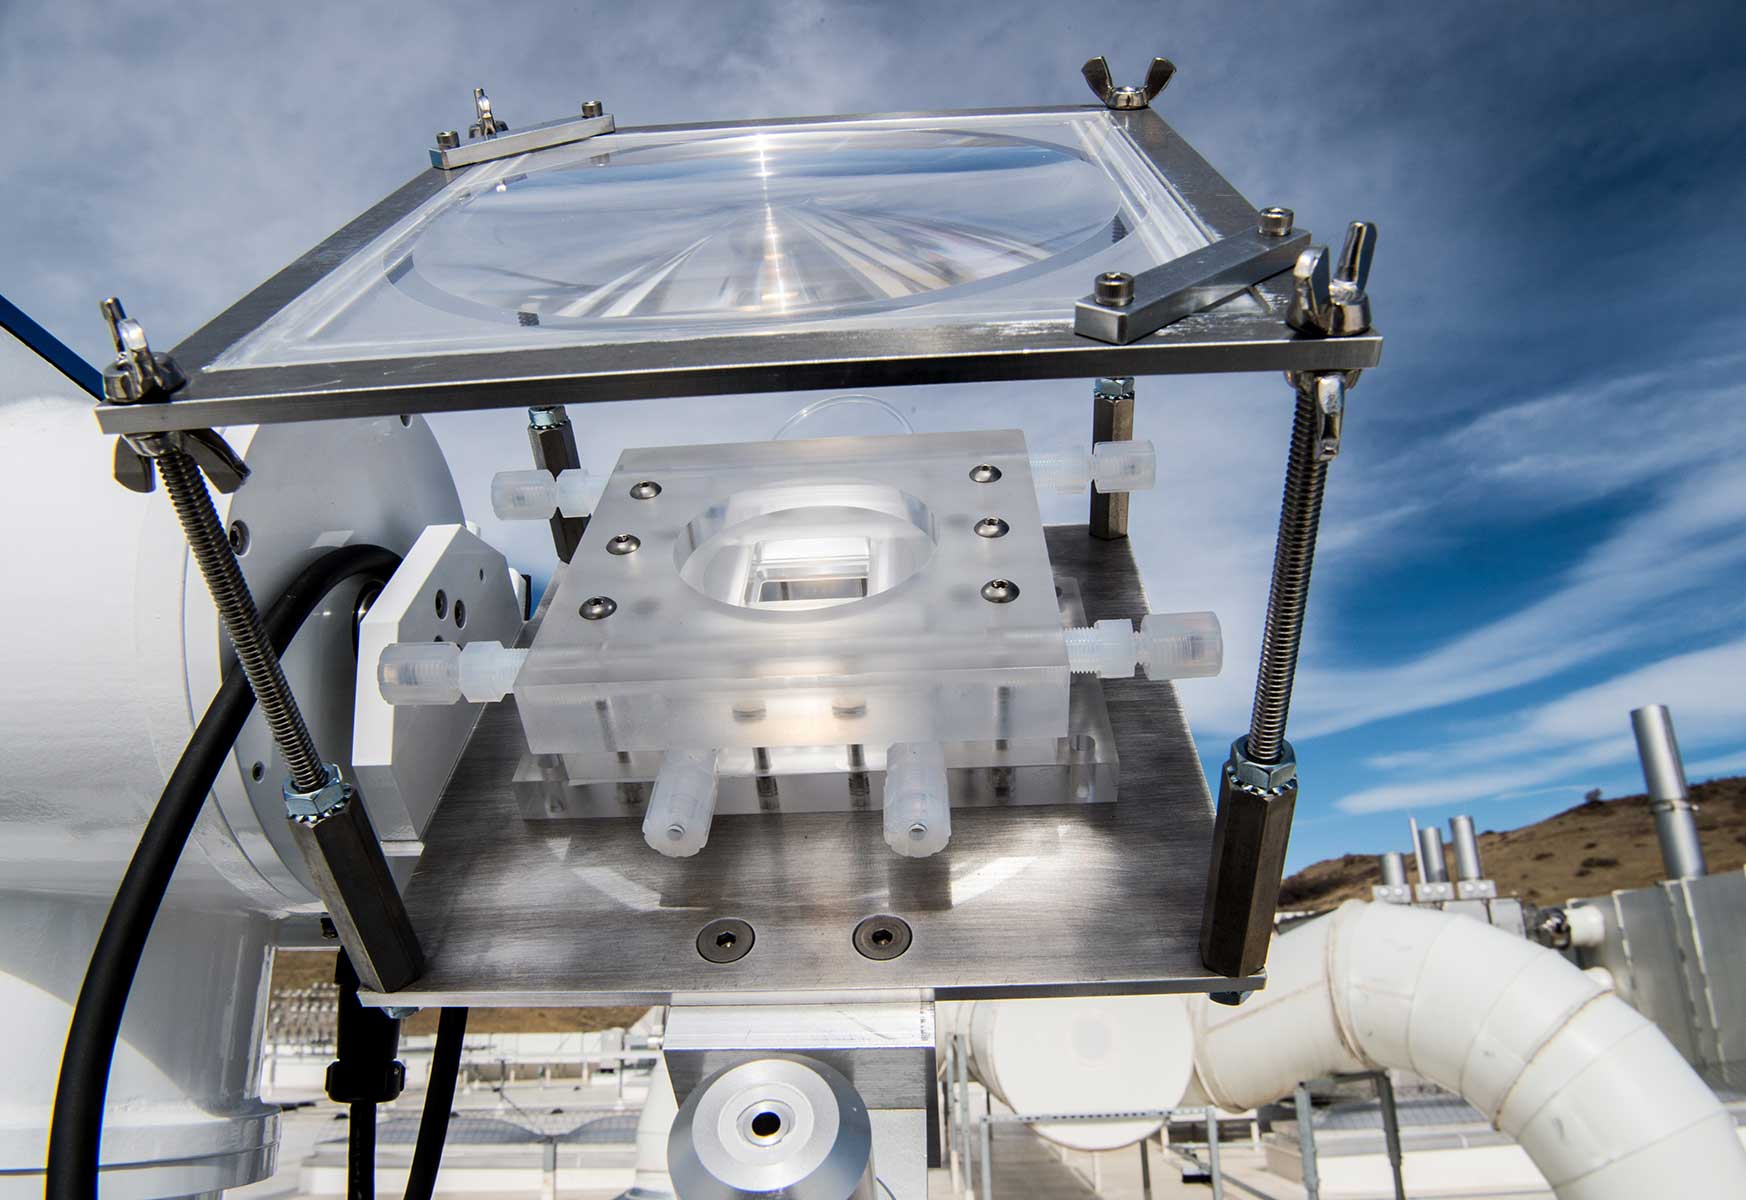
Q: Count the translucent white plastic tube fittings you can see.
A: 6